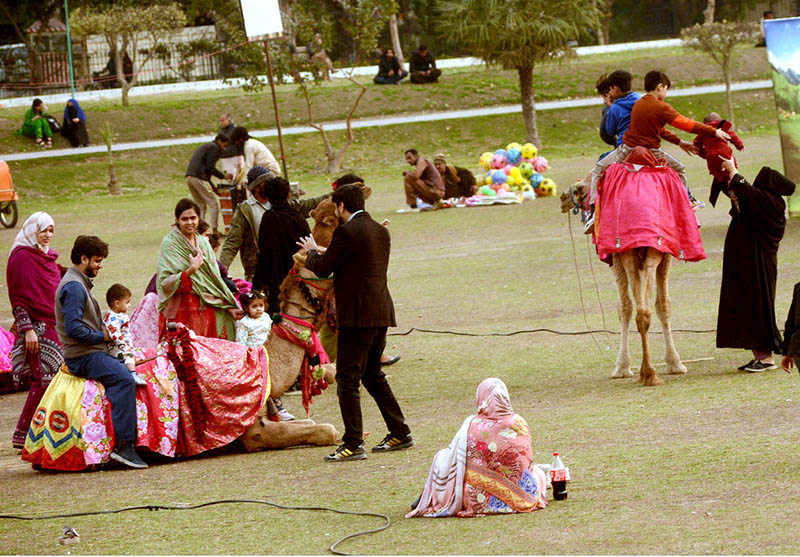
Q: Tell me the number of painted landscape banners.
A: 1